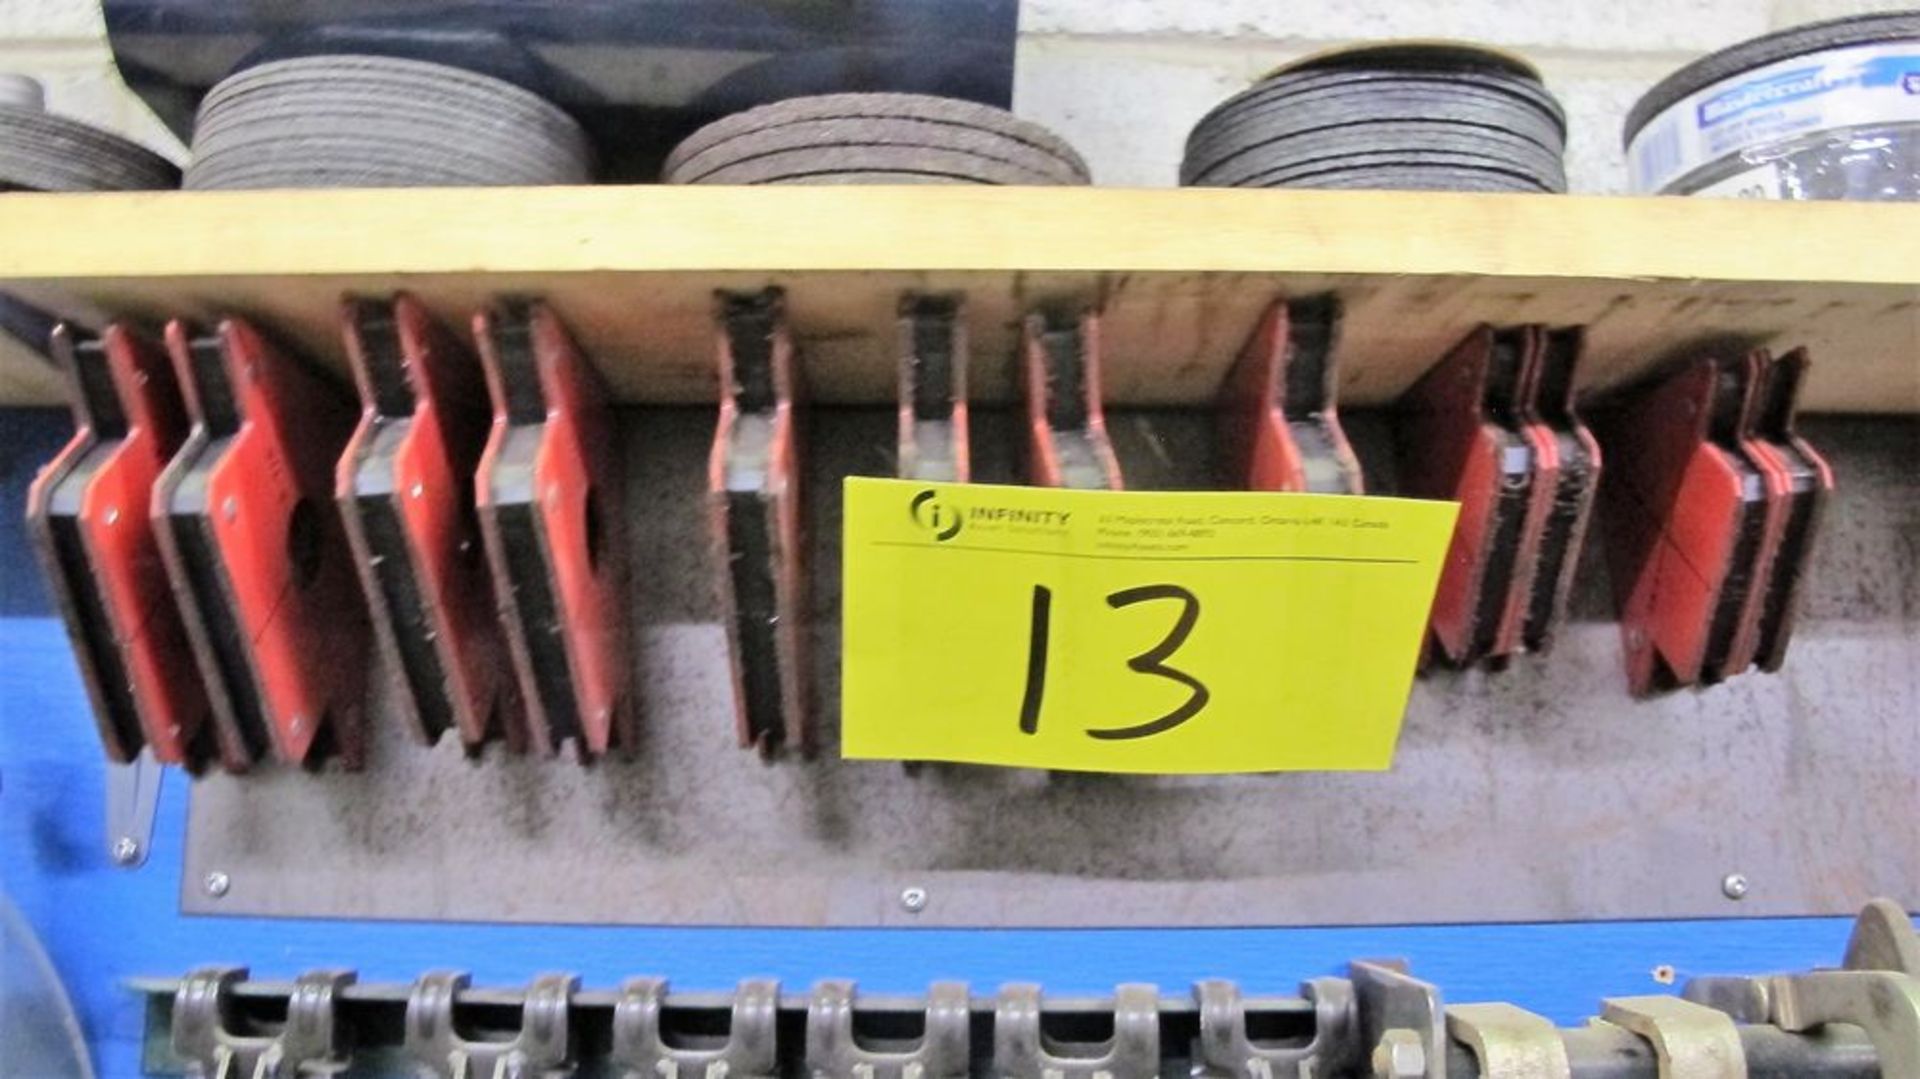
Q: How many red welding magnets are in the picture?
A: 12